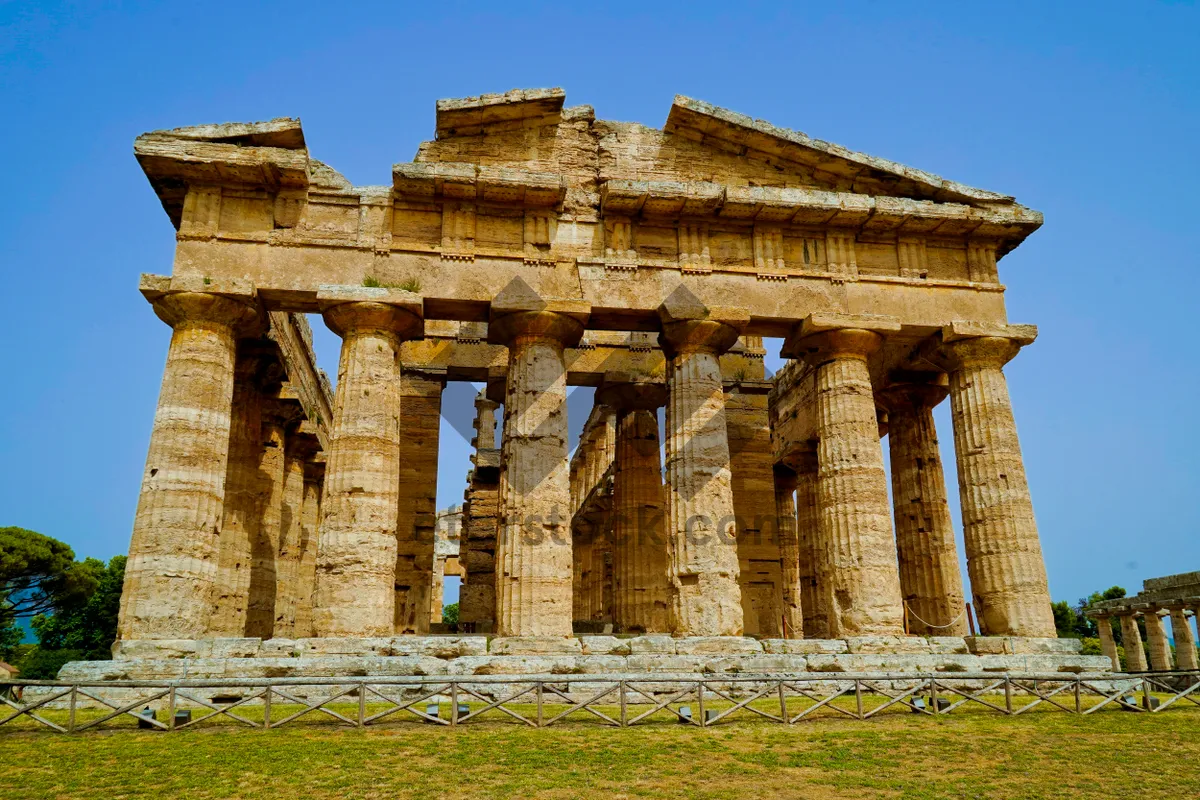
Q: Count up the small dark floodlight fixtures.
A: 10